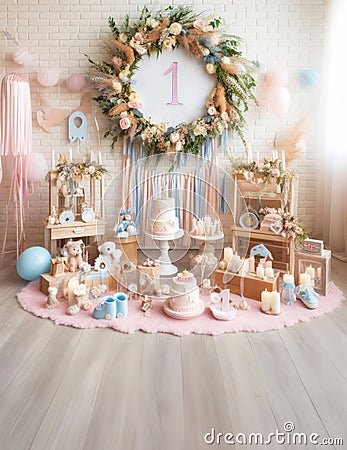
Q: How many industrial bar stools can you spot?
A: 0